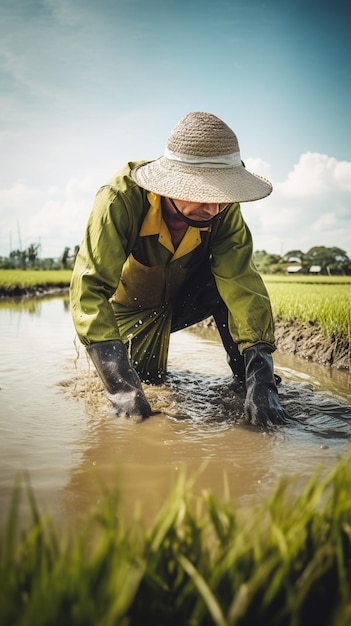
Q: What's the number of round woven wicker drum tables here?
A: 0